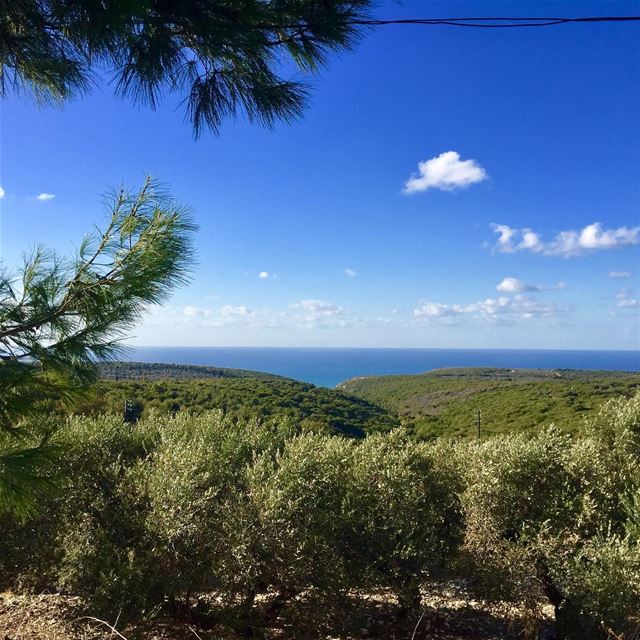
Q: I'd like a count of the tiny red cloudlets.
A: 0